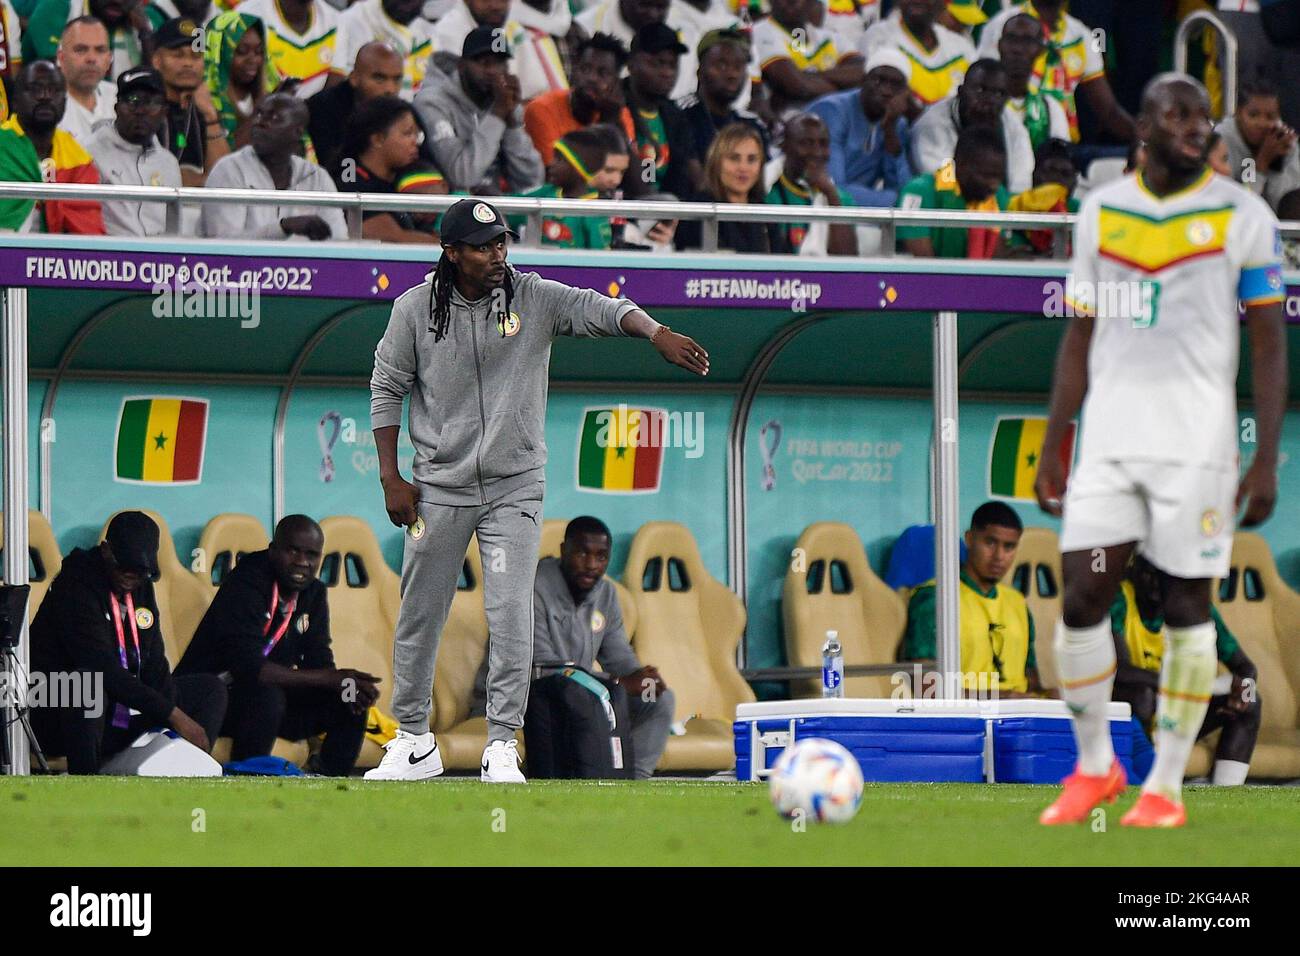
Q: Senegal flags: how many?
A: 3